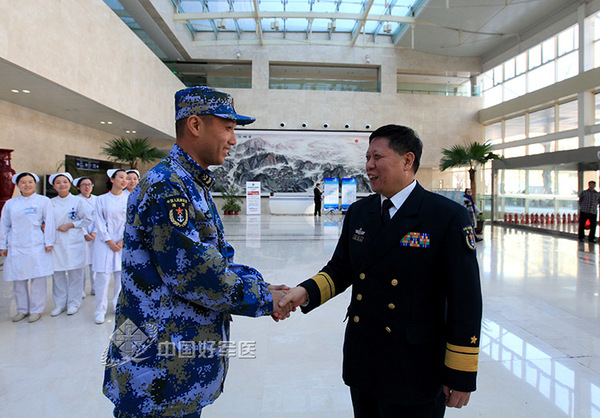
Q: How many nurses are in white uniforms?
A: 5